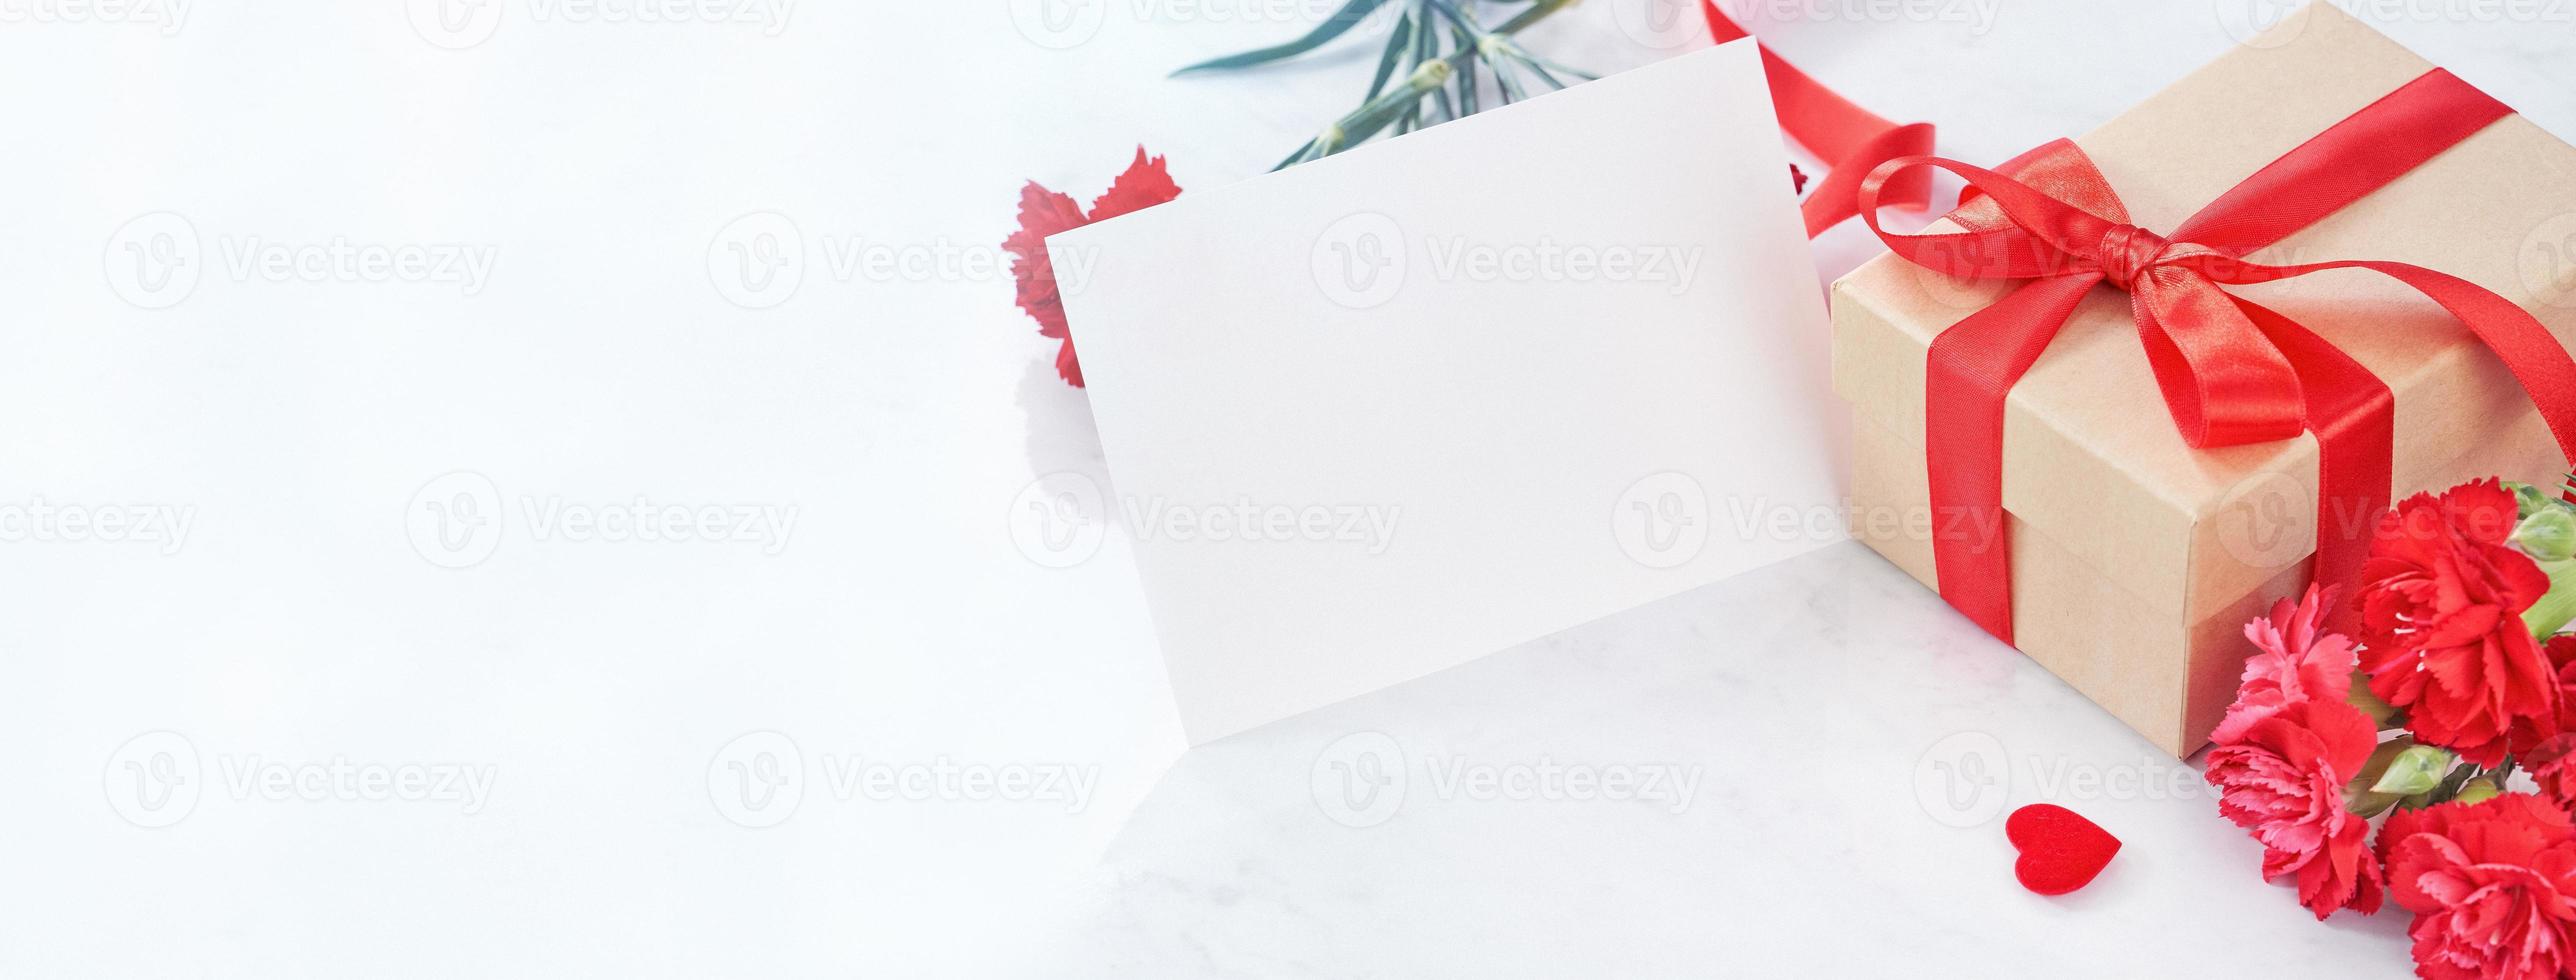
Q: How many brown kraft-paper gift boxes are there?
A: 1